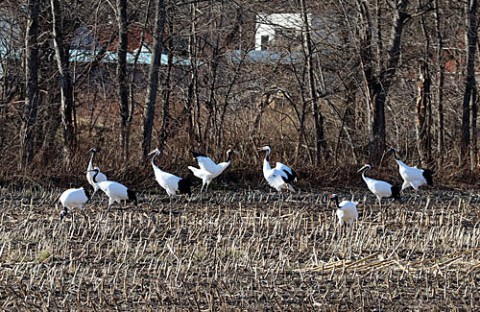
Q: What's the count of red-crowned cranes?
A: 9